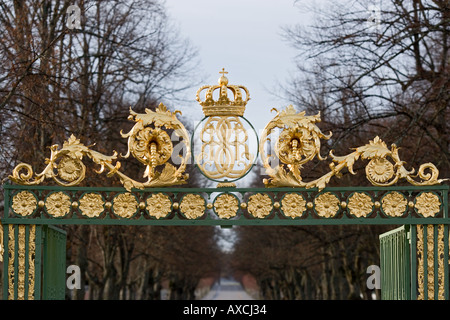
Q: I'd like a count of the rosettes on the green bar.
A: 13